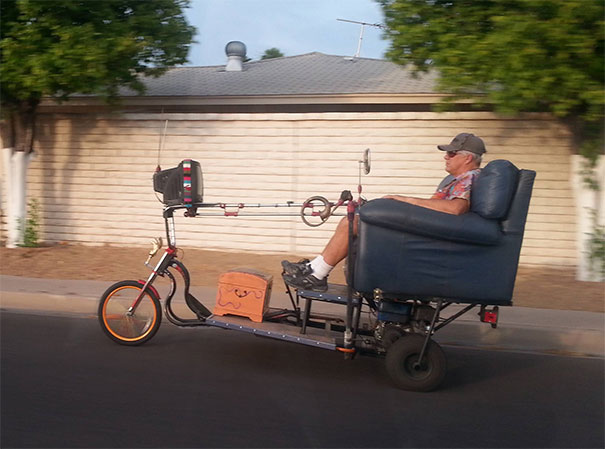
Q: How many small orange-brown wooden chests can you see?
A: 1